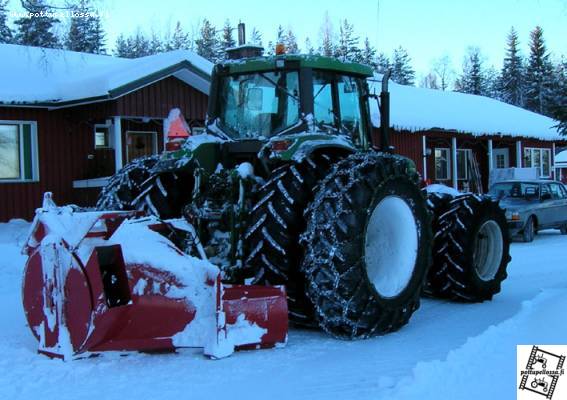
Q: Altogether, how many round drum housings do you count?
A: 1